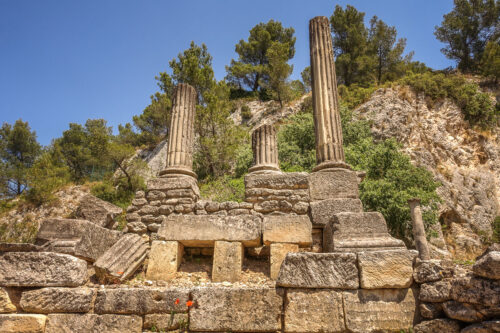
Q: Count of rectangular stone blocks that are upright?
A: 3